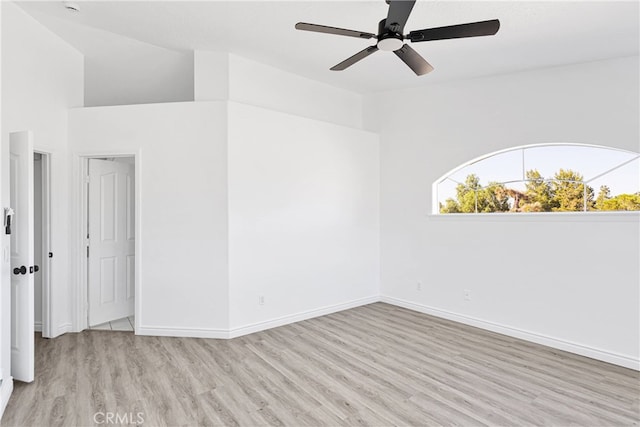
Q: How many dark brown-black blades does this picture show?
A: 5